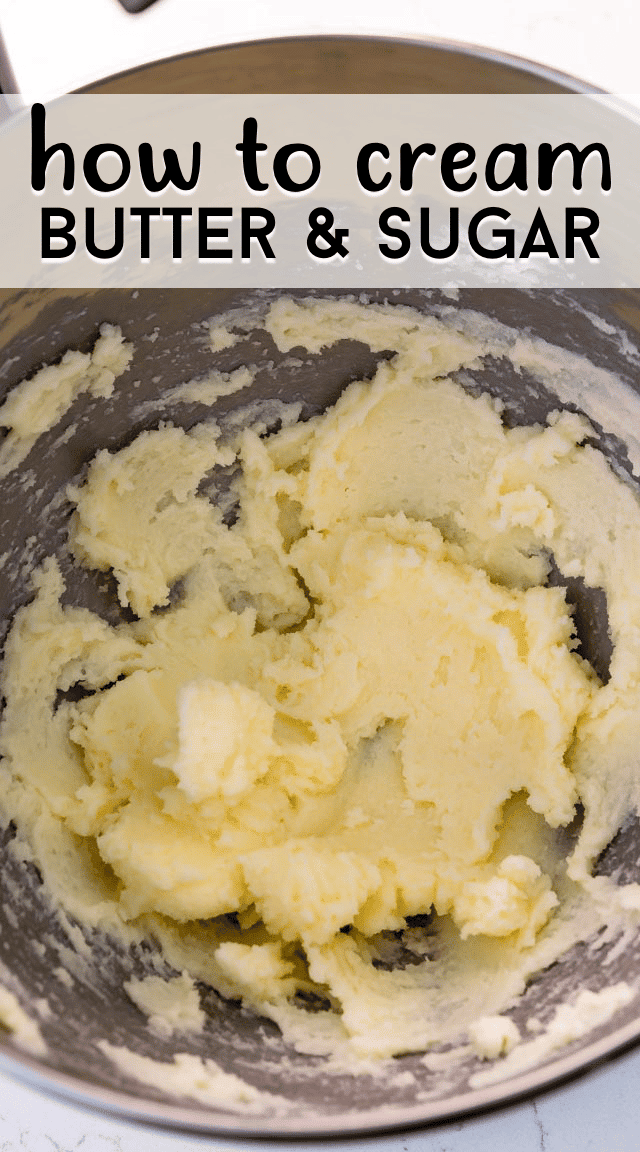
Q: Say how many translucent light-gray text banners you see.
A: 1